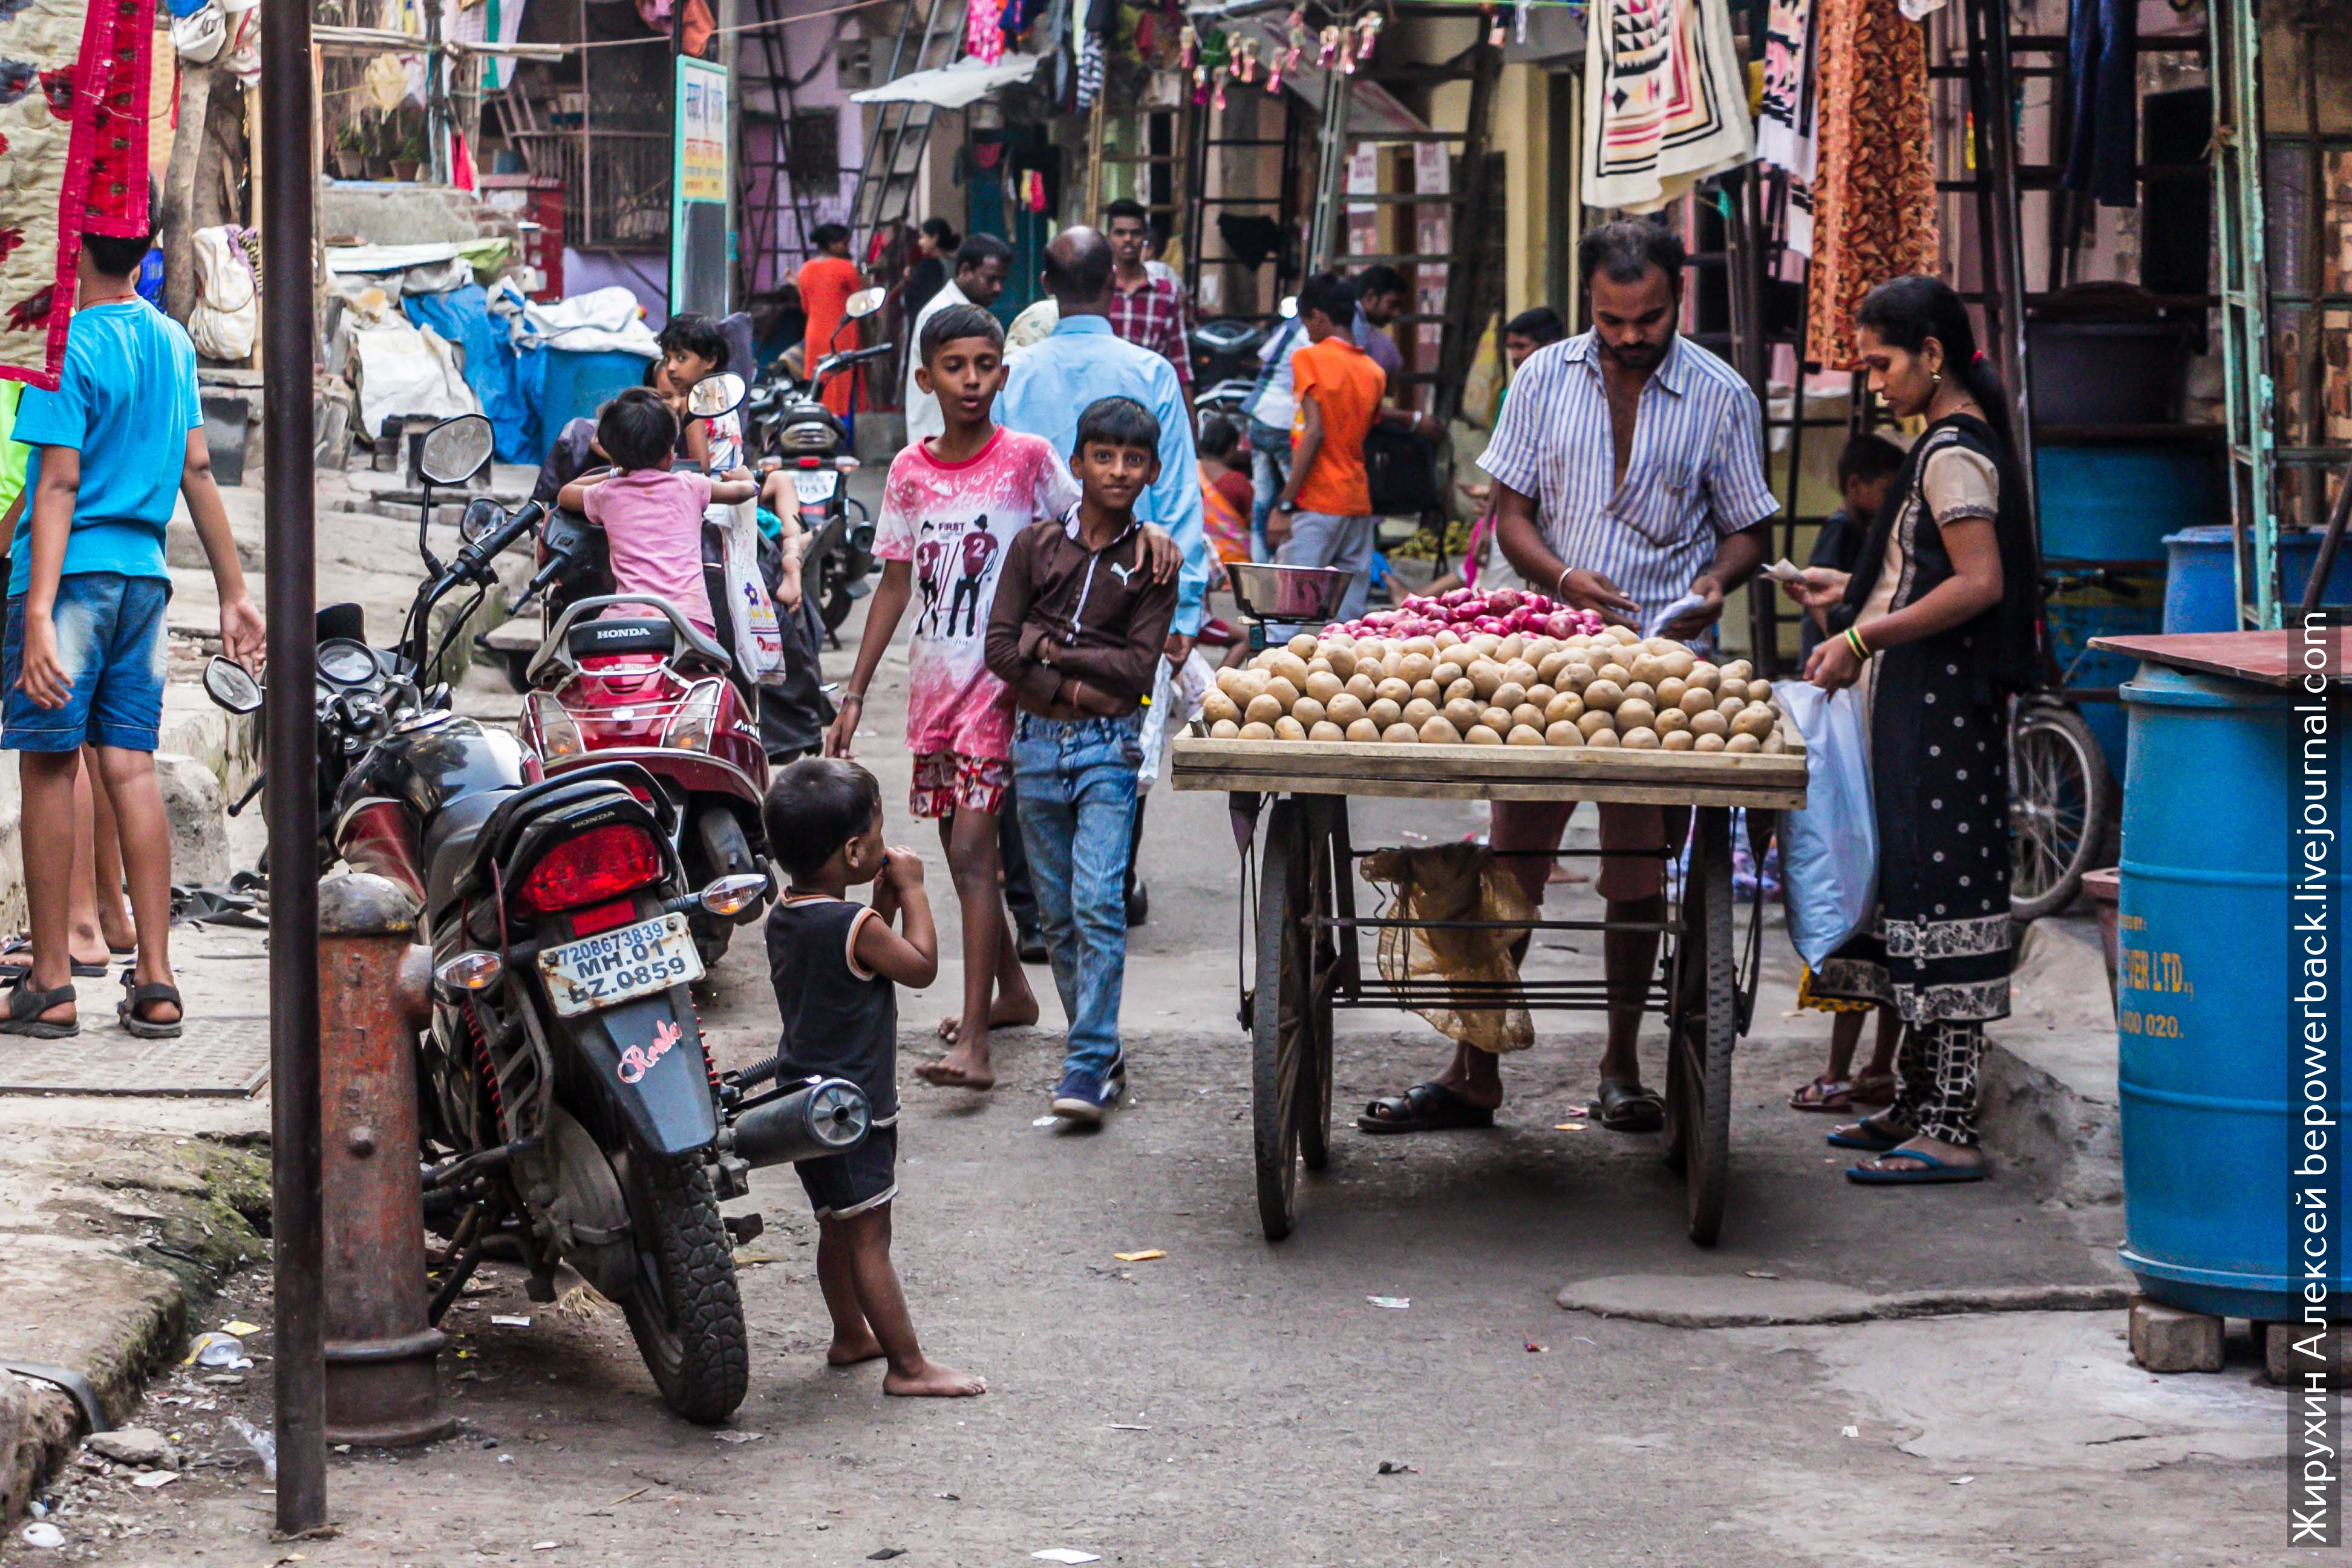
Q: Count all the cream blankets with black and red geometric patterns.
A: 1